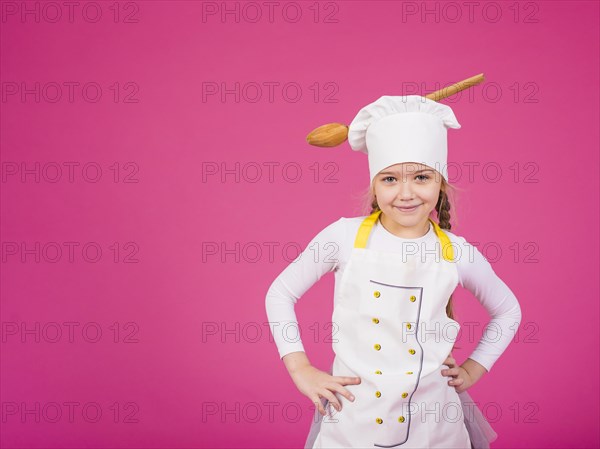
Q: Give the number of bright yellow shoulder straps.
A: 2